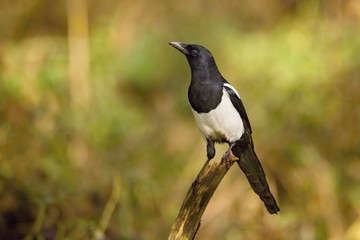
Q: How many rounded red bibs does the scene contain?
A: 0